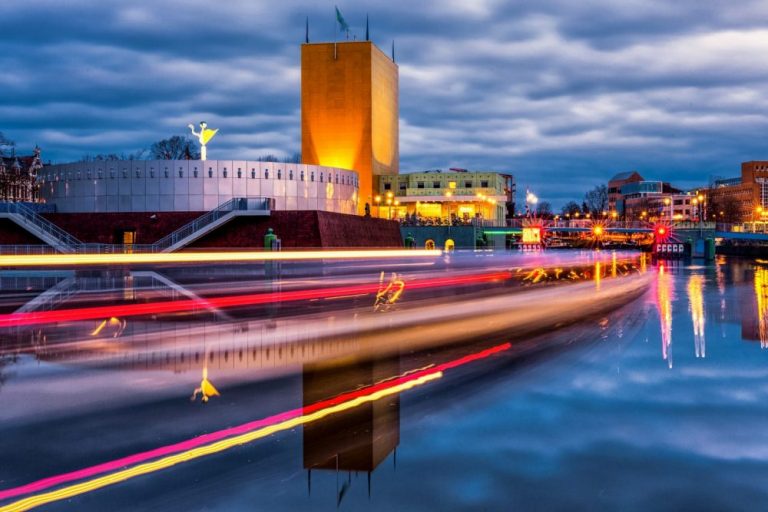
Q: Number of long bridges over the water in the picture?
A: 1